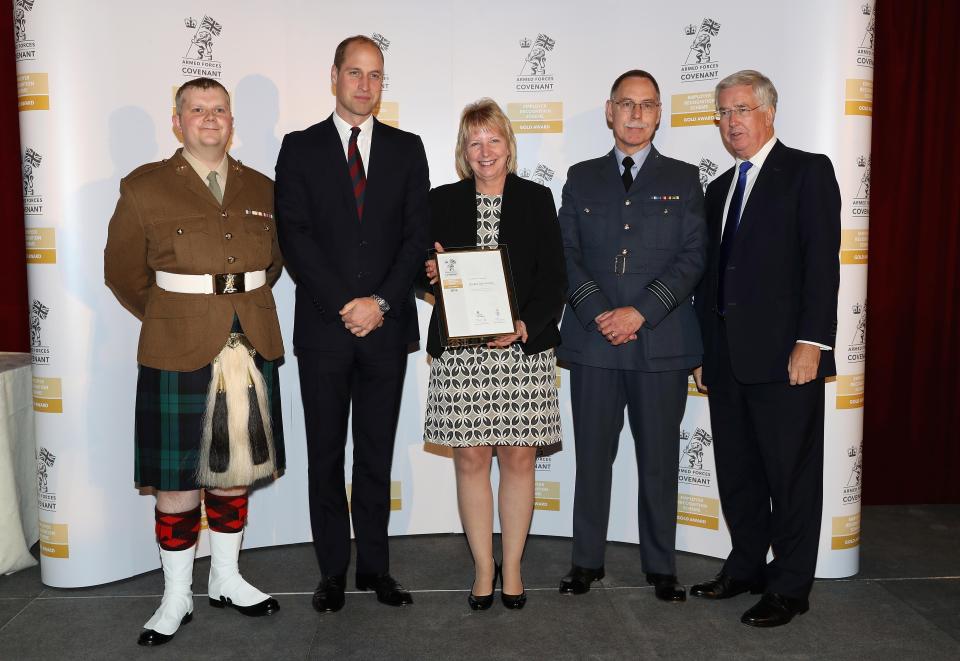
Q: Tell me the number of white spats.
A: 2